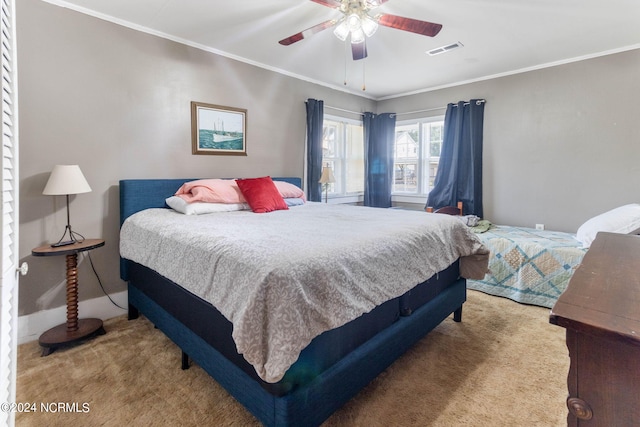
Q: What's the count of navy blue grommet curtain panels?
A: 3